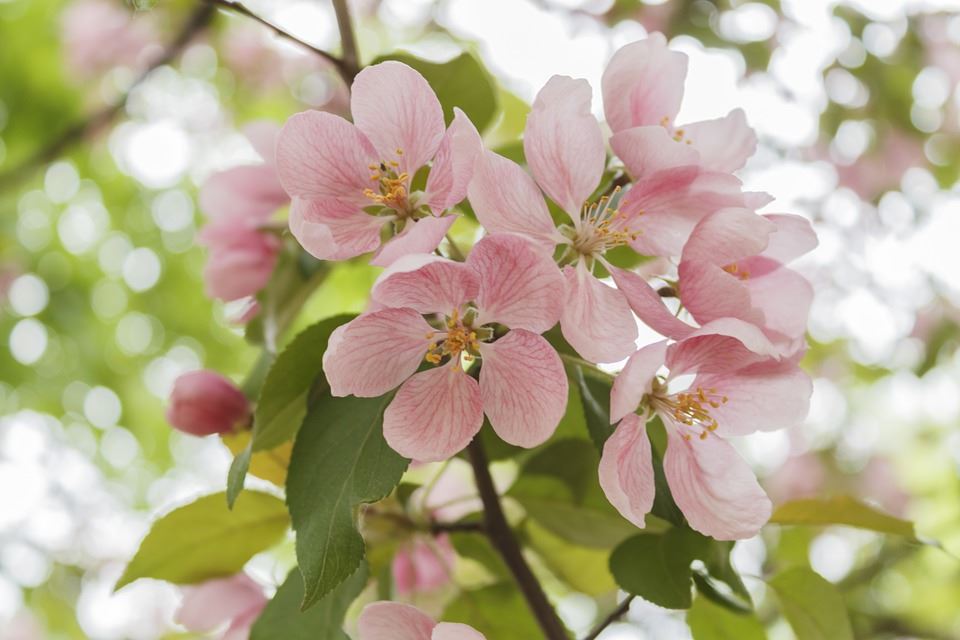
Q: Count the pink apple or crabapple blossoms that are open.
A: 6